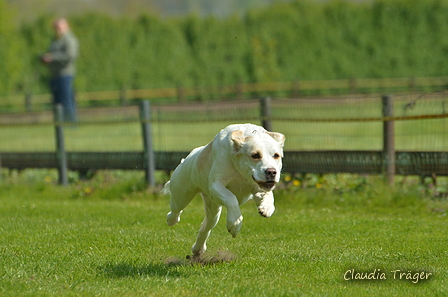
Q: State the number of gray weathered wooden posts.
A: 4